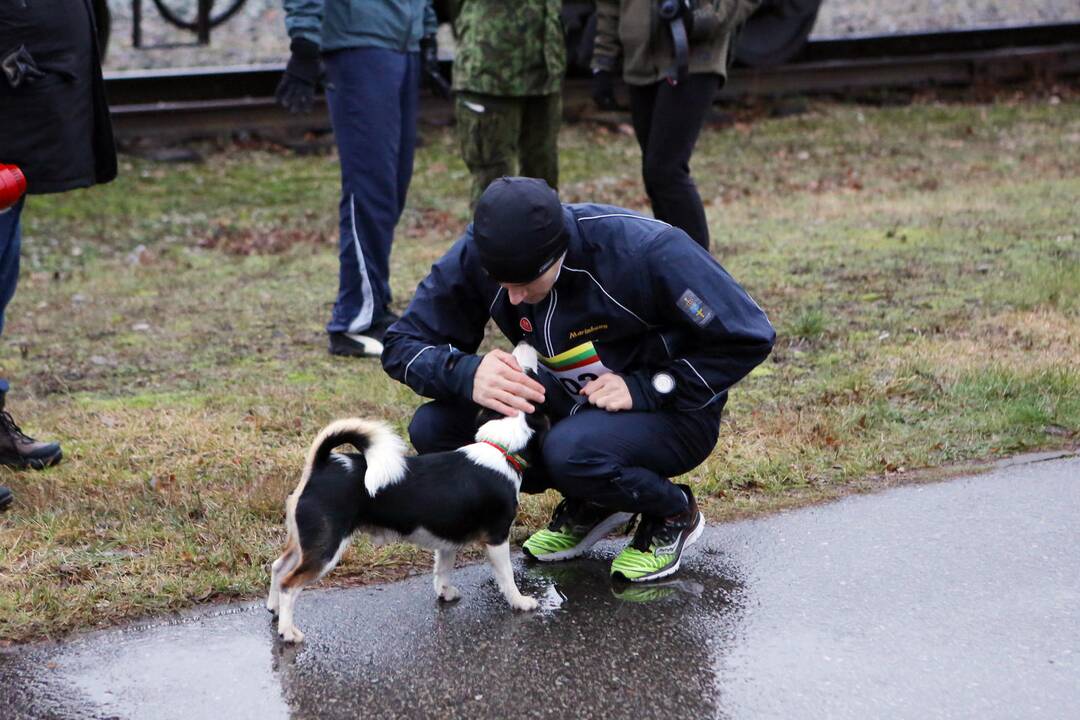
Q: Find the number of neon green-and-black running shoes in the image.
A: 2